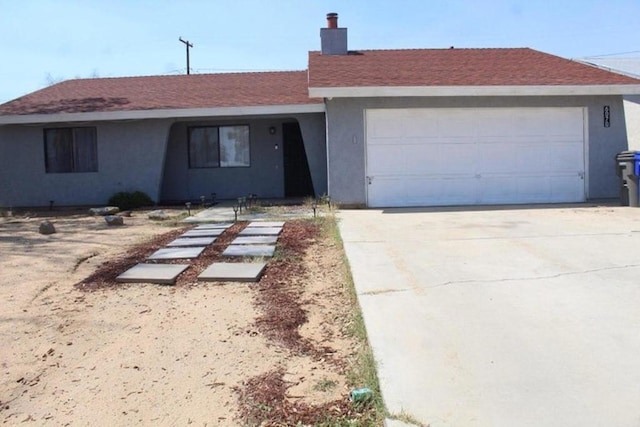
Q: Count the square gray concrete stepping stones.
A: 10